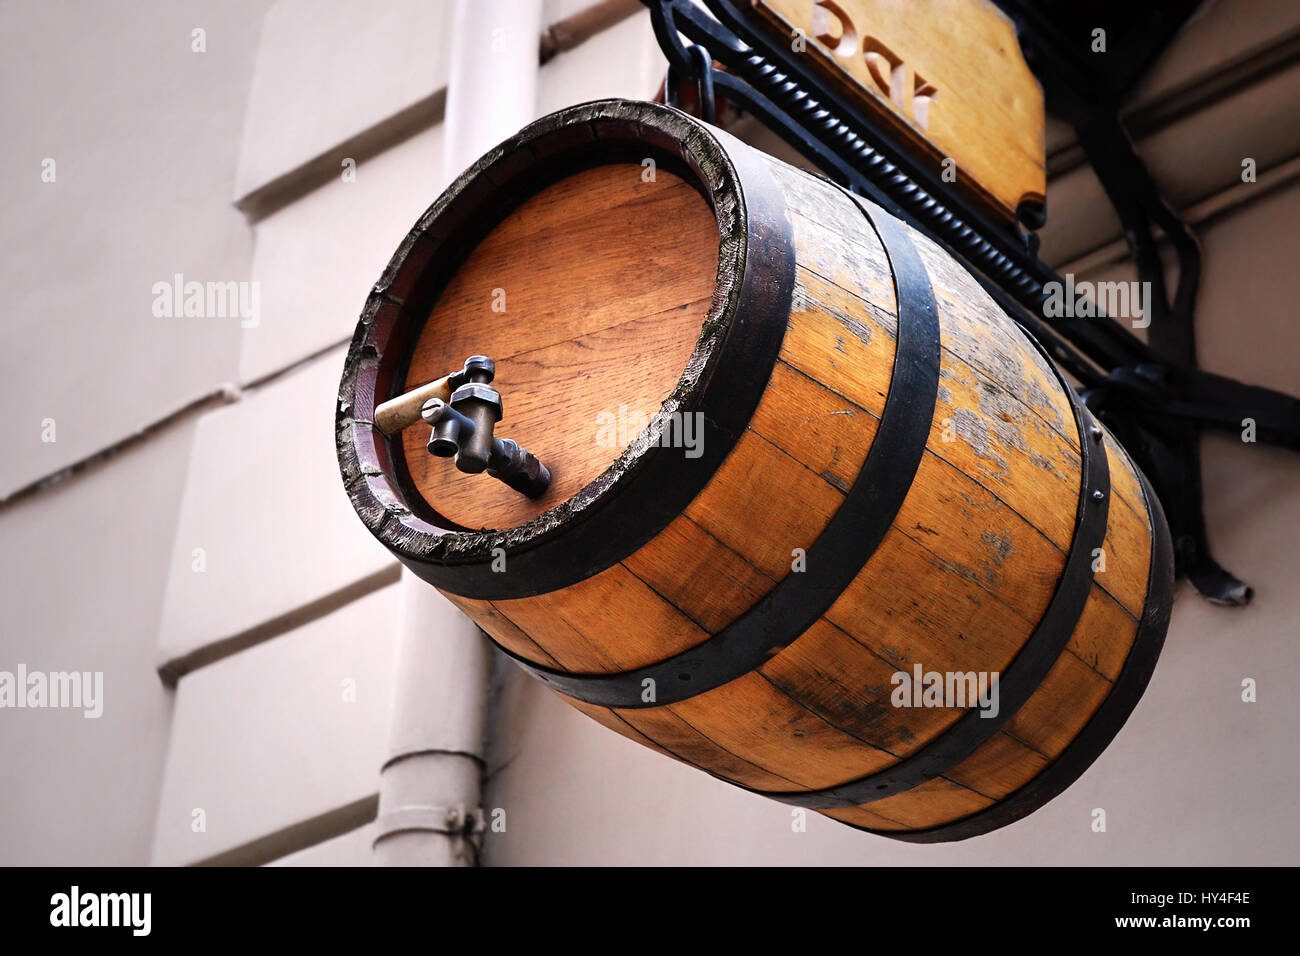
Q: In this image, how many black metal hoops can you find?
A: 4